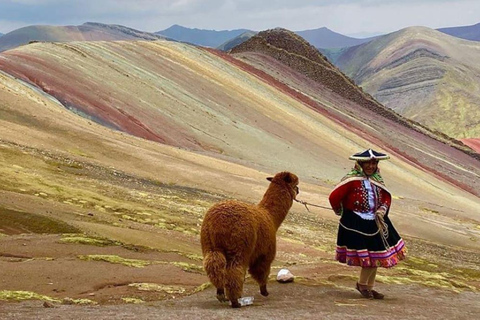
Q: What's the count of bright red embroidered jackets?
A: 1